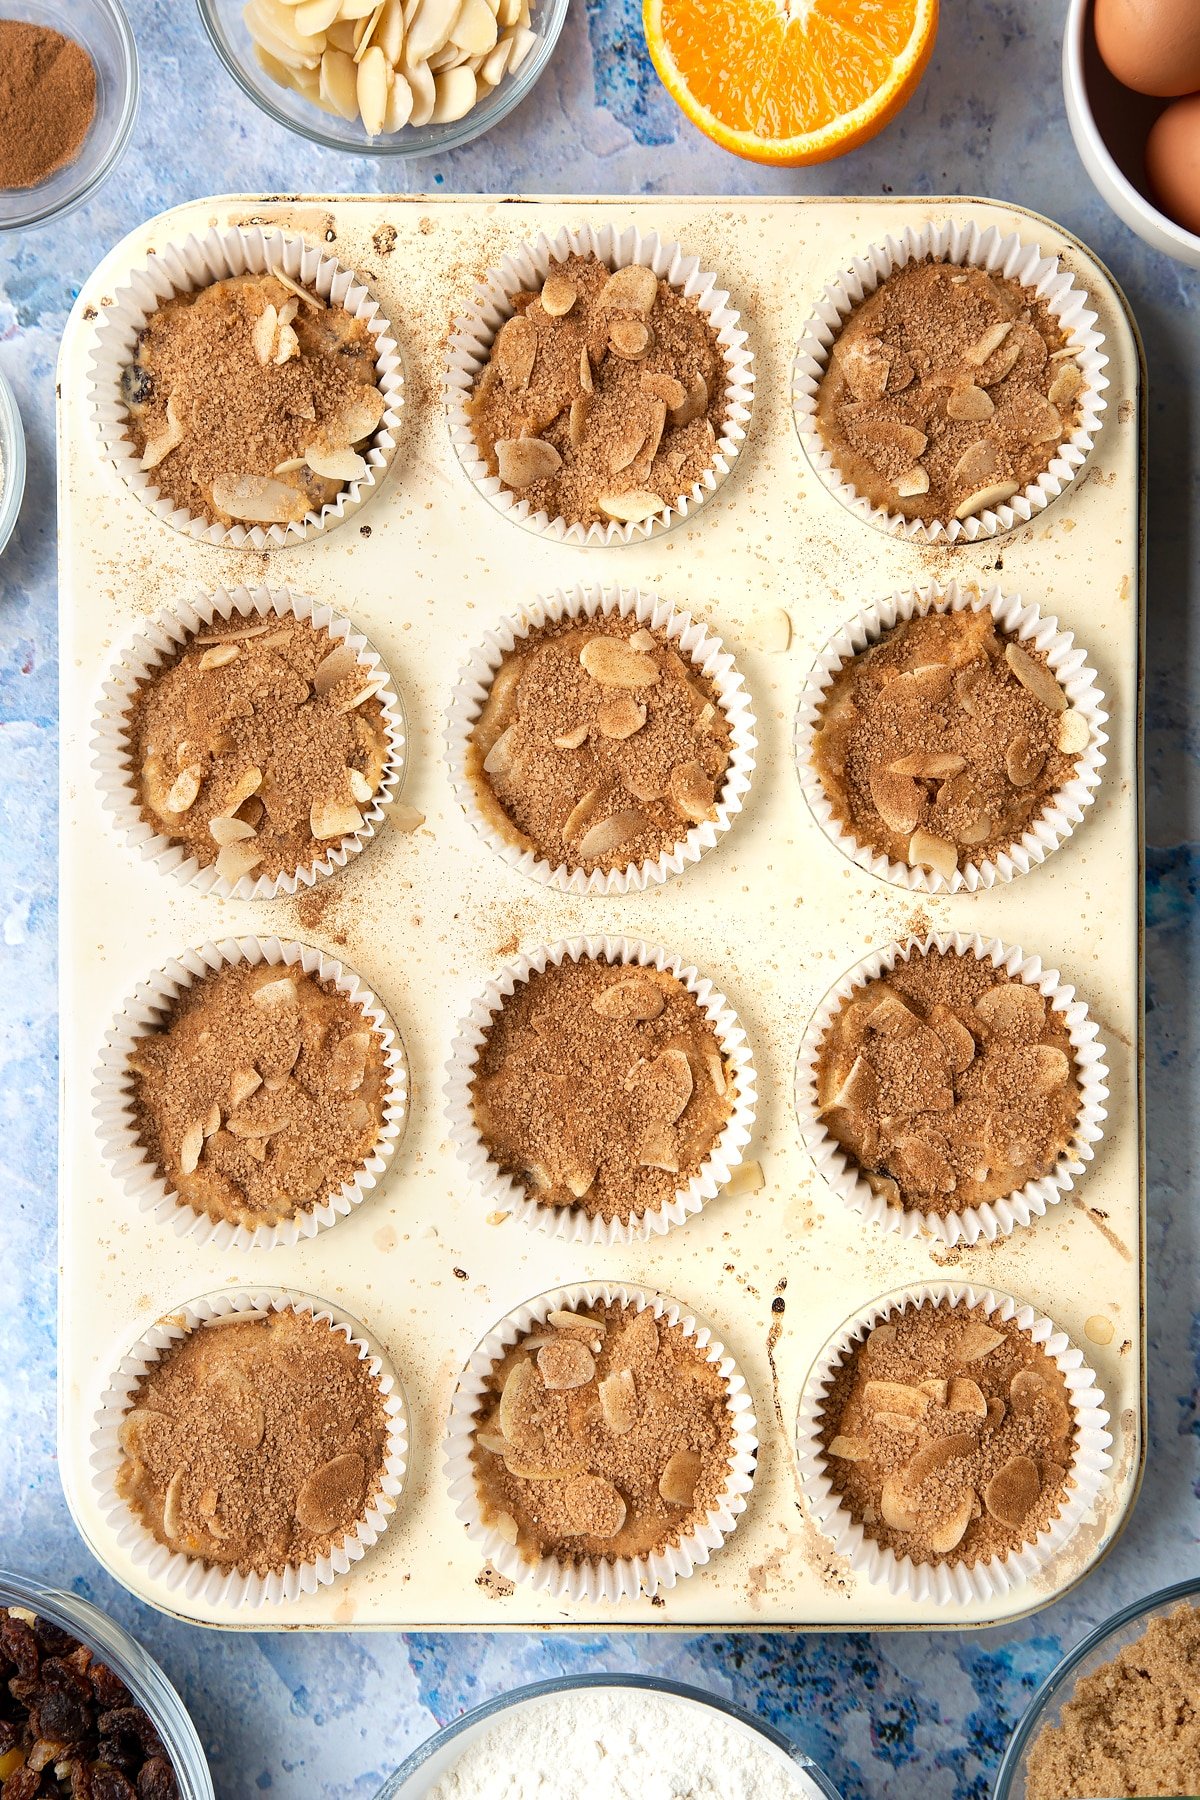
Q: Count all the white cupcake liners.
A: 12